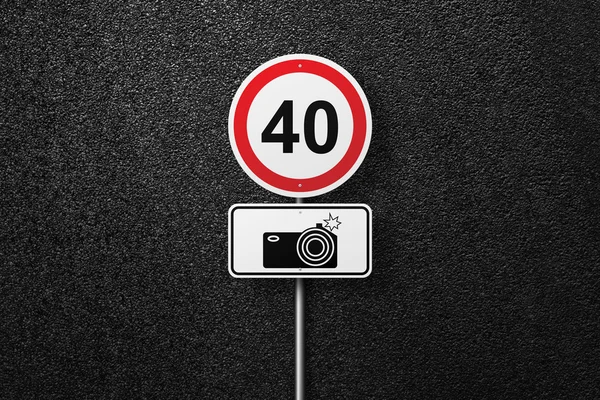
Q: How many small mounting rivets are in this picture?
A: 4